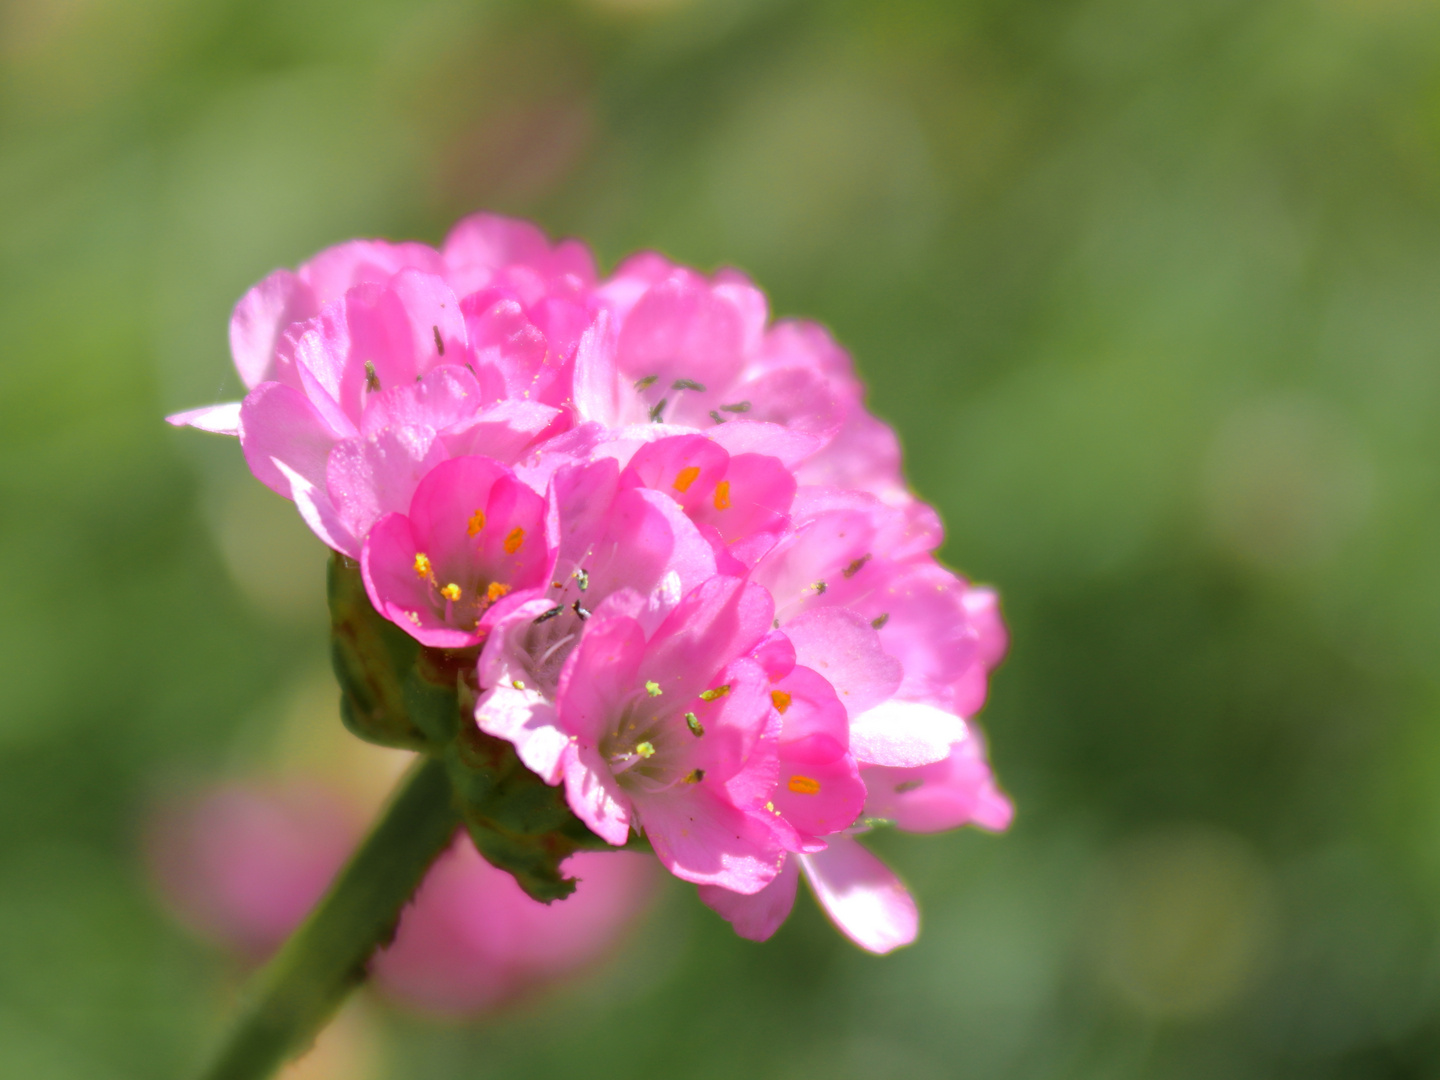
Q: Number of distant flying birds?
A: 0